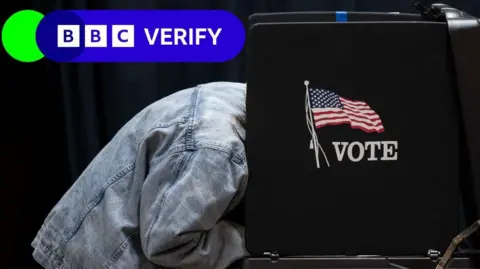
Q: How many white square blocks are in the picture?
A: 3